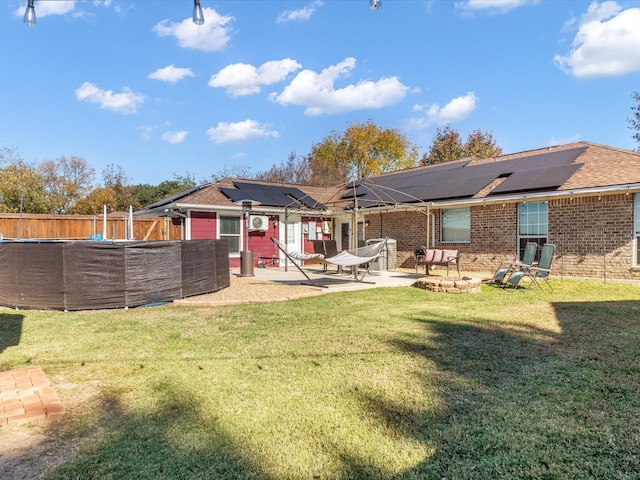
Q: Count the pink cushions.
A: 3